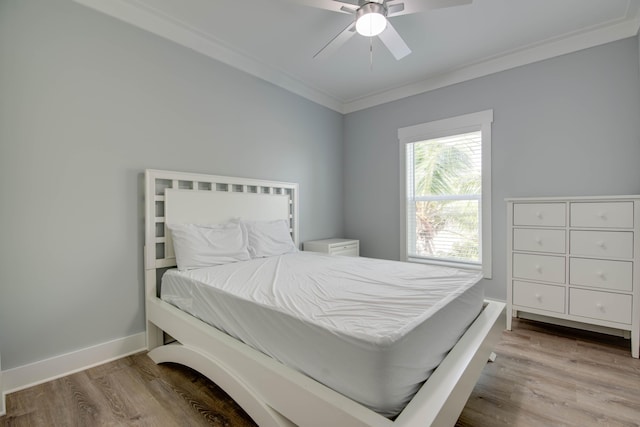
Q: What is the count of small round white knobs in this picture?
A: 8